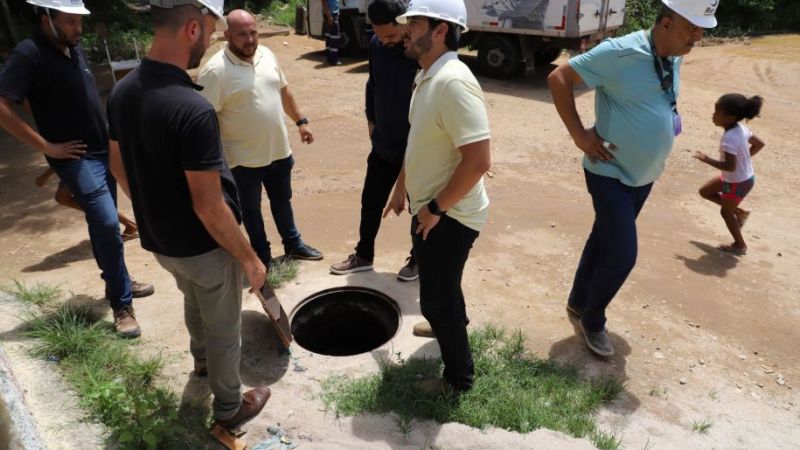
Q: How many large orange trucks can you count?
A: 0